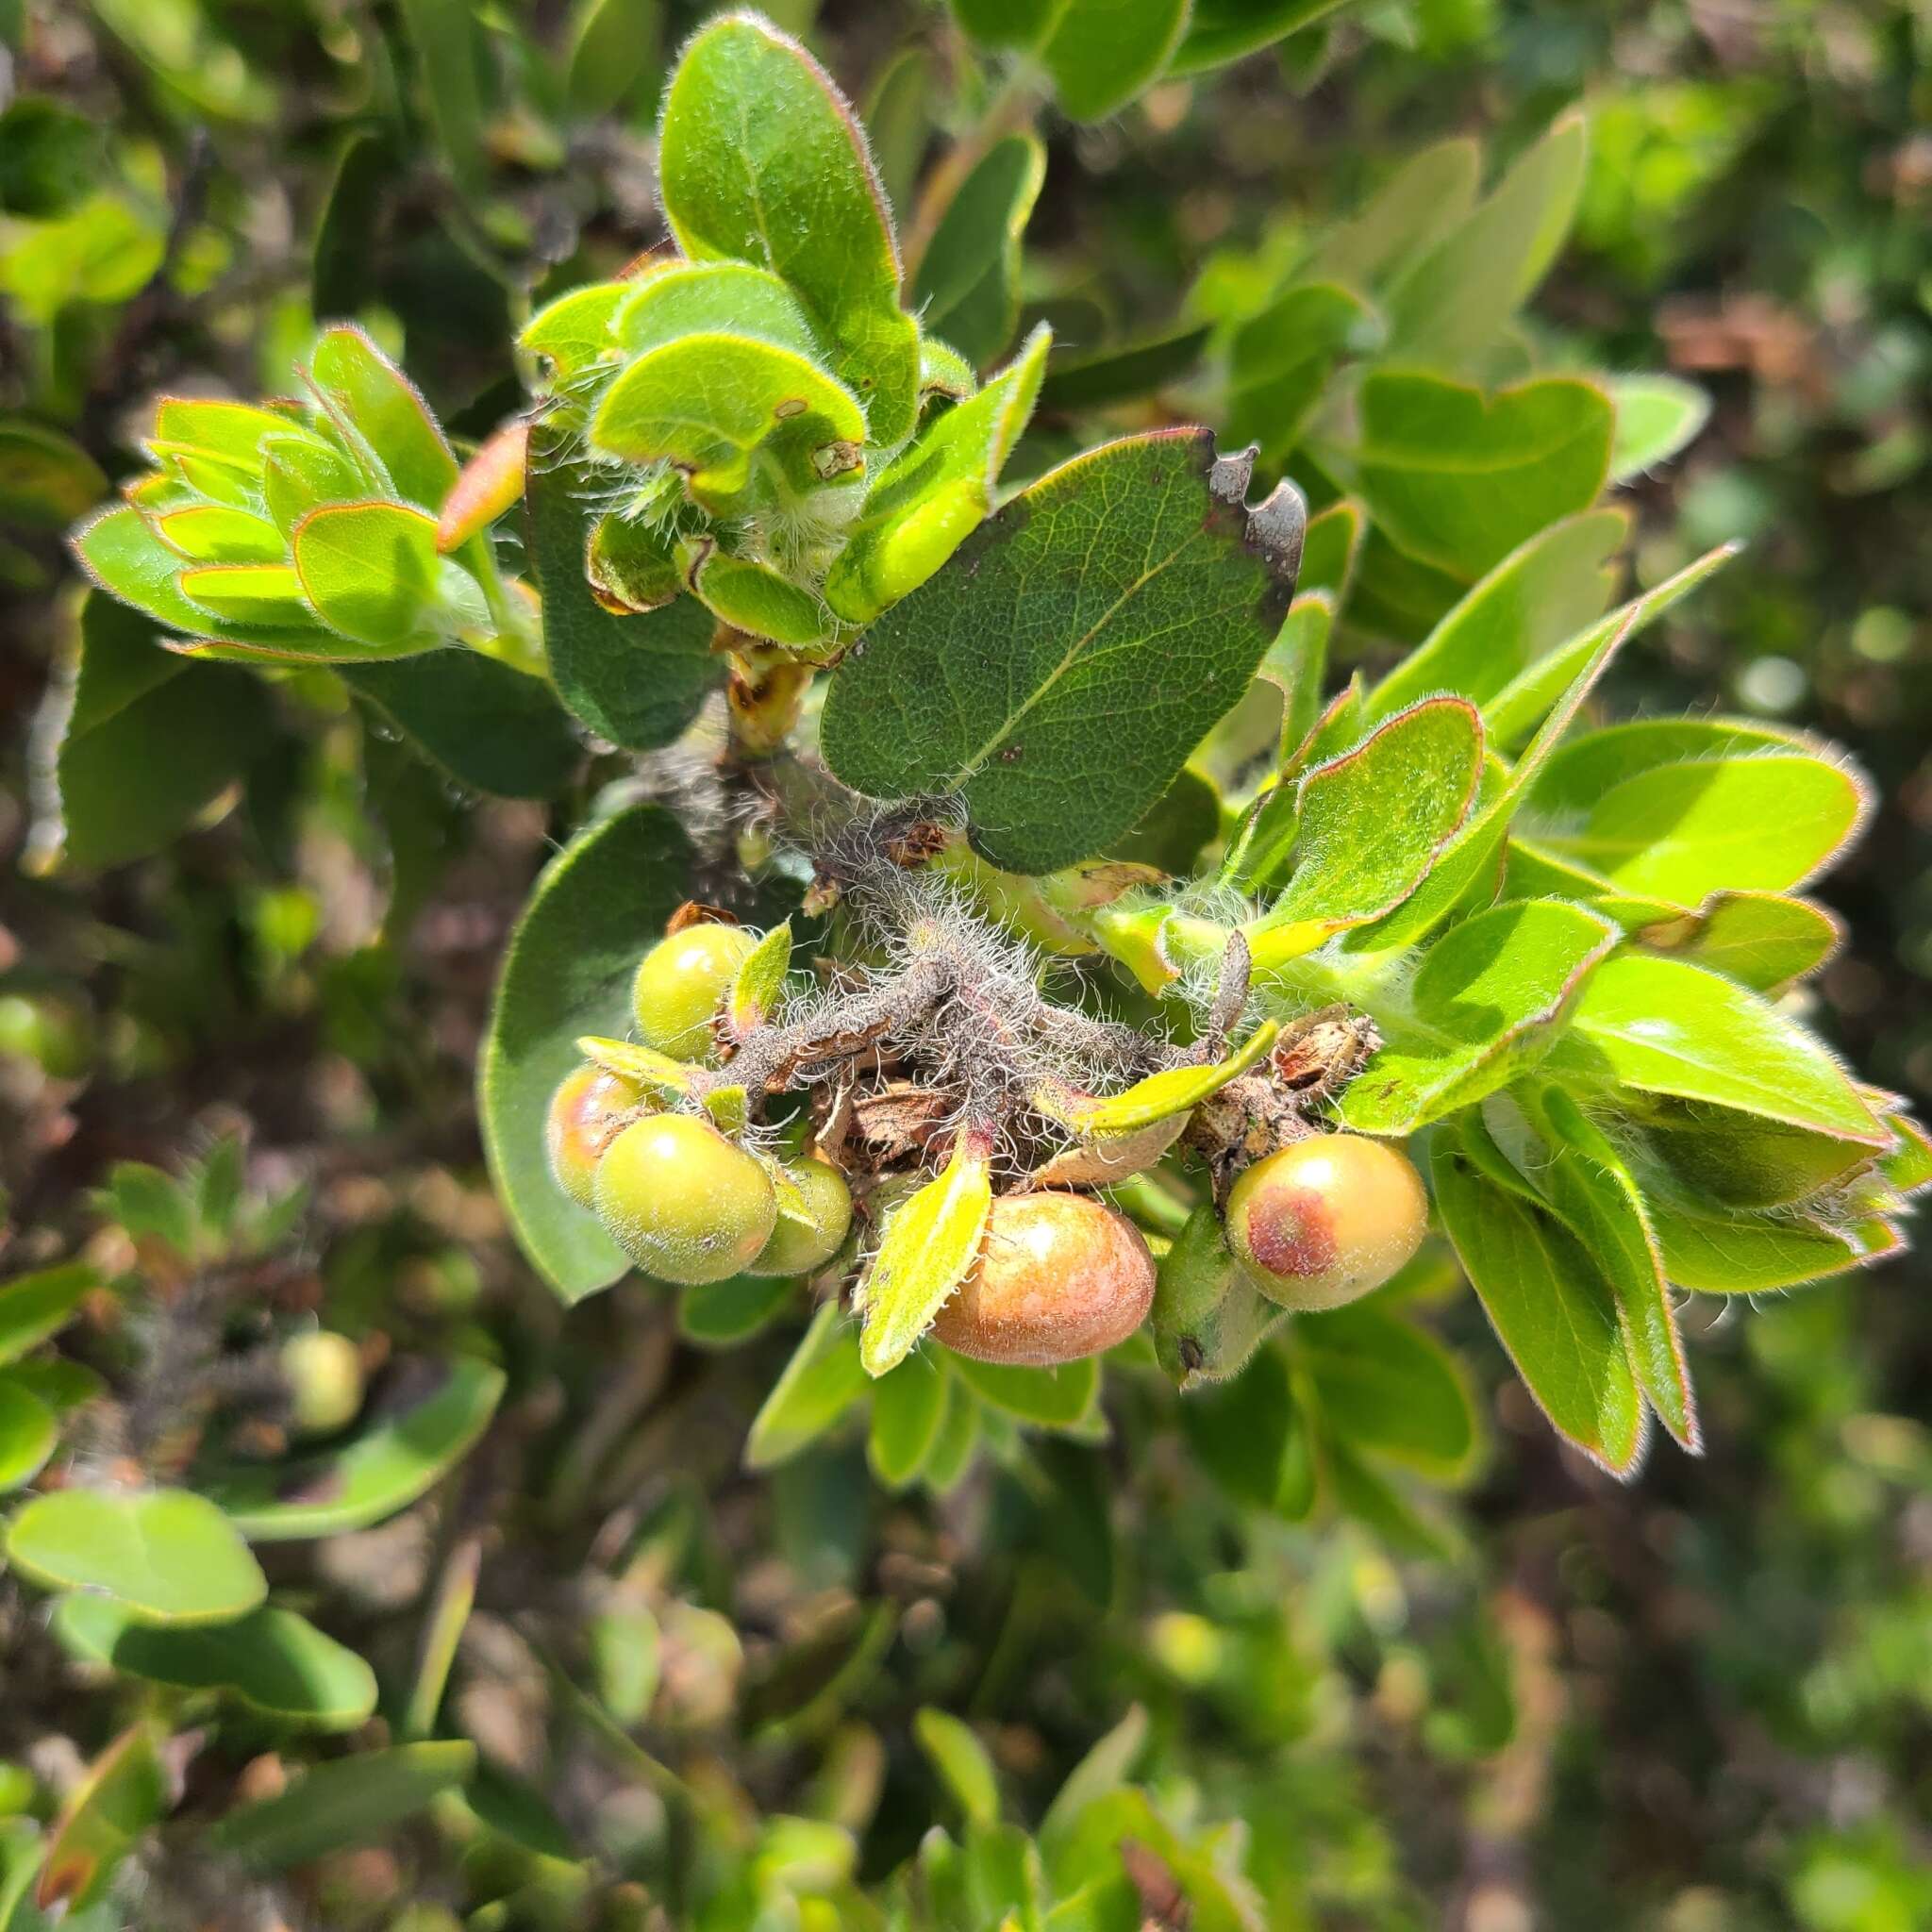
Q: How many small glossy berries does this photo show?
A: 6